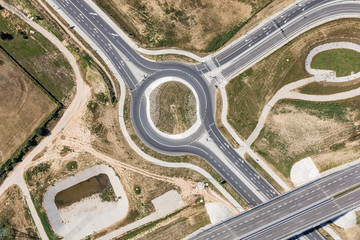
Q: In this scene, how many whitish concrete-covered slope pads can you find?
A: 3